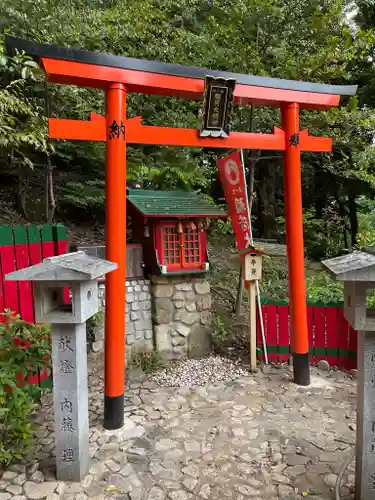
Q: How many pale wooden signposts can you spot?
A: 1